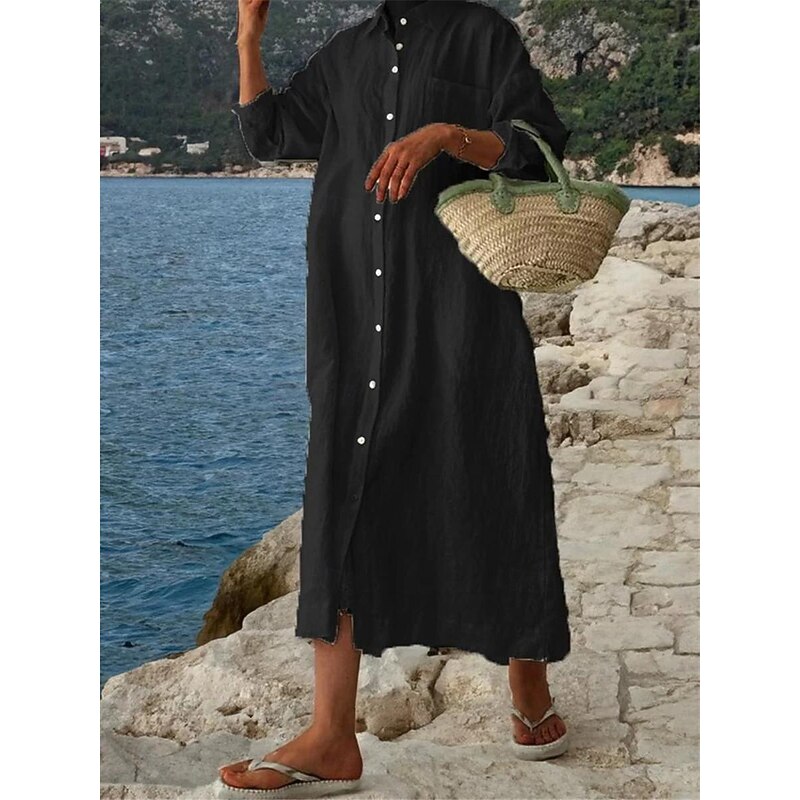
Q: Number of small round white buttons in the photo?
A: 9